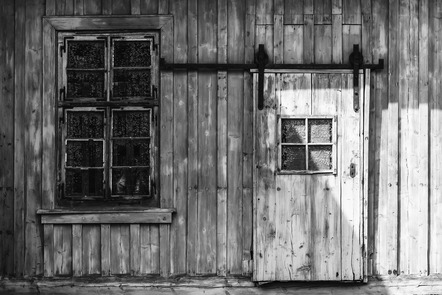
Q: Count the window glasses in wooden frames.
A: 14